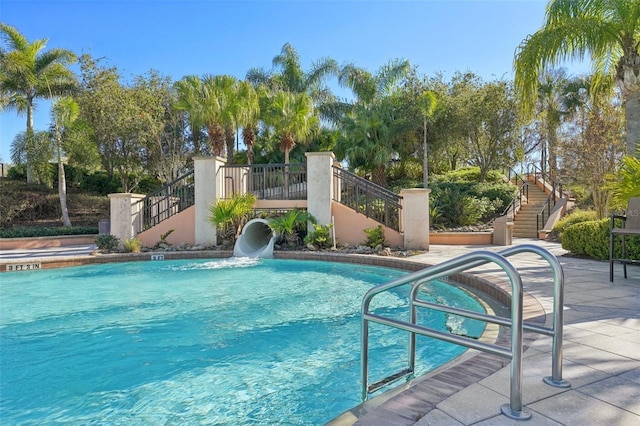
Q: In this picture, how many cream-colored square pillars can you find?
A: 4